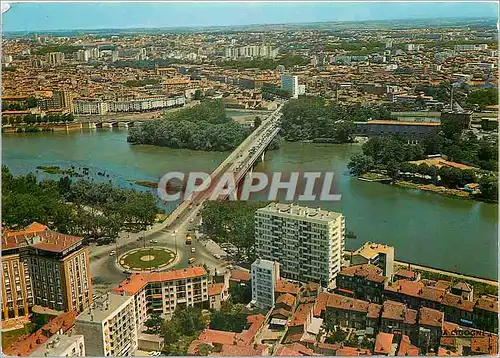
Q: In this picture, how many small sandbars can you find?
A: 2